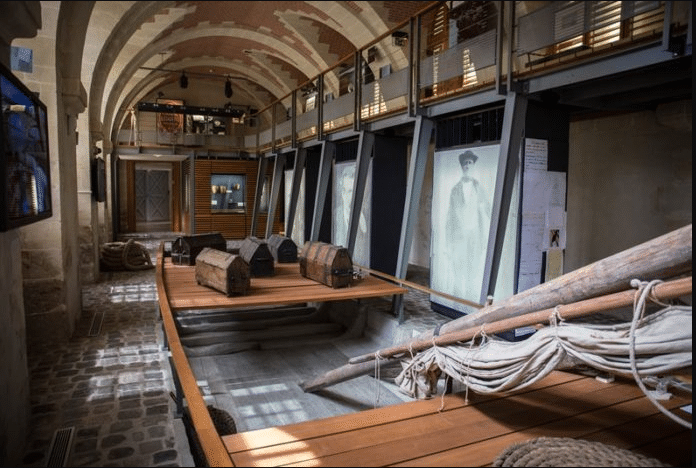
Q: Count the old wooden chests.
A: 5